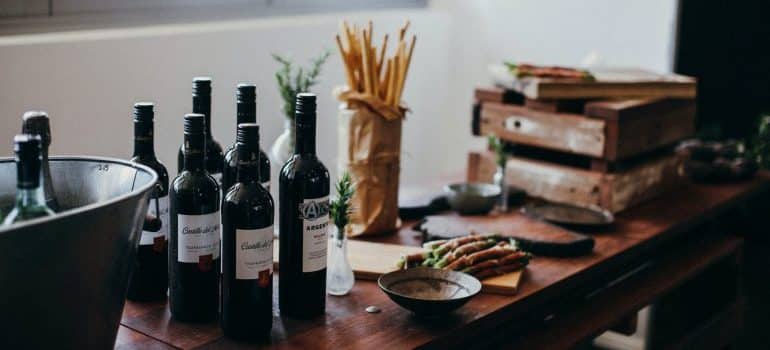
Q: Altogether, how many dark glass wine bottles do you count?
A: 6